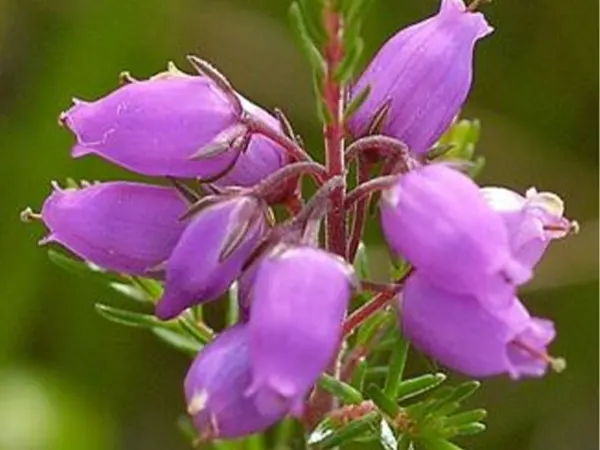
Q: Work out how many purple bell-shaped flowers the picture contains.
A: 10